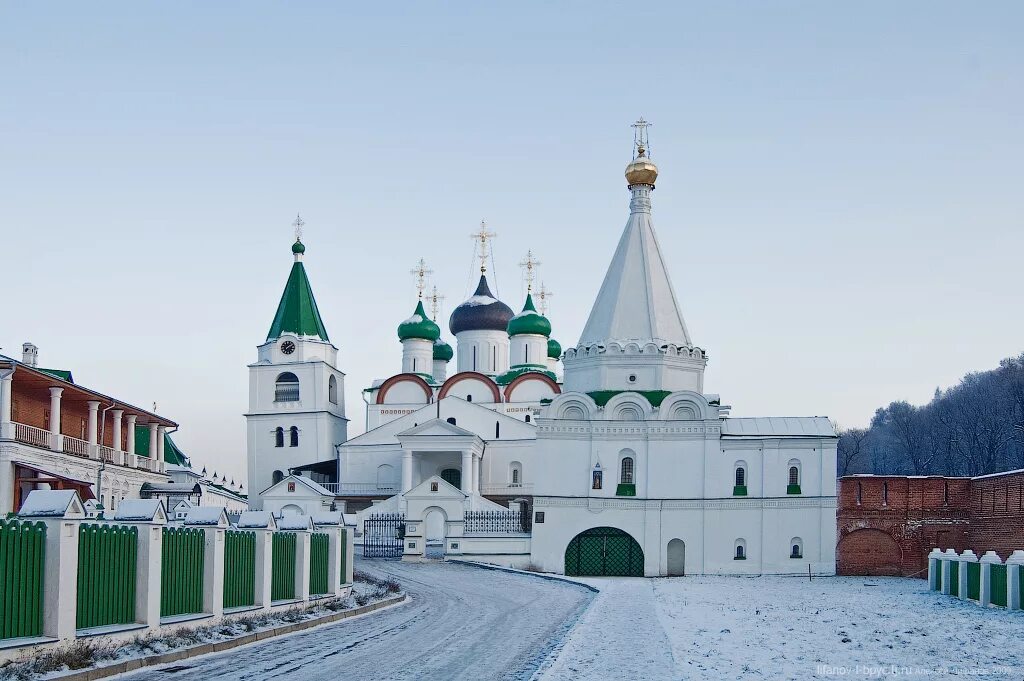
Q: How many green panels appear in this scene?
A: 12